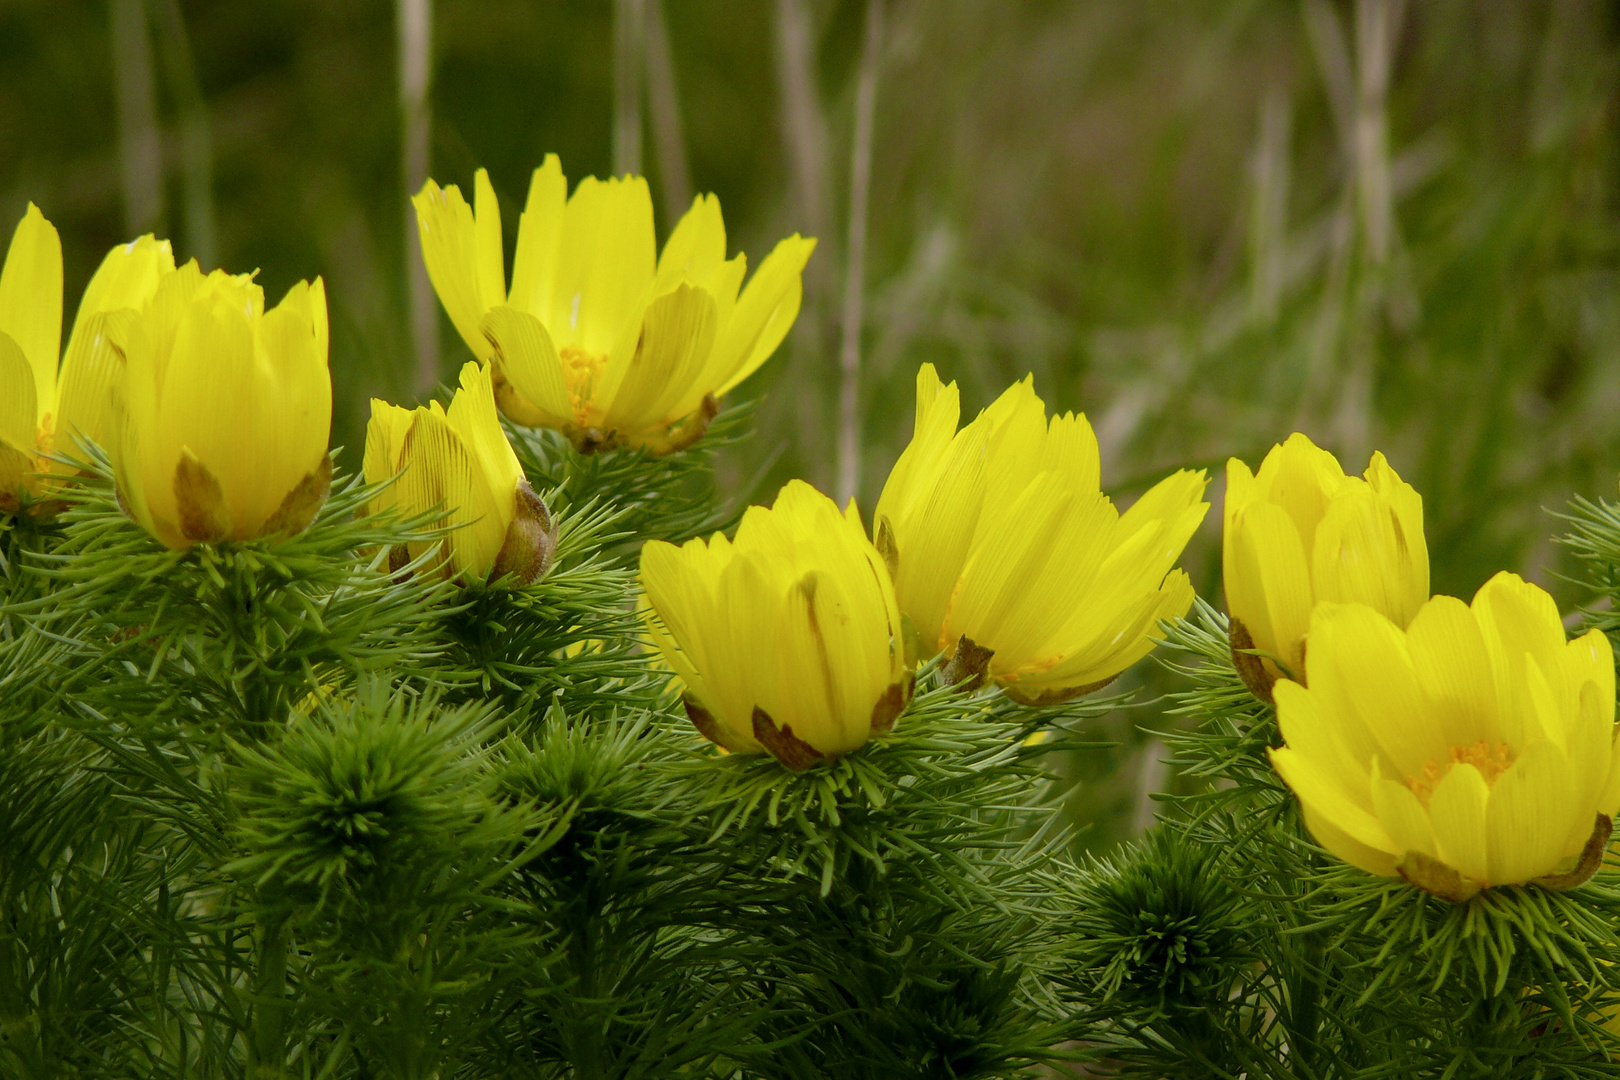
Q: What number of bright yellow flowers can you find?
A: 8